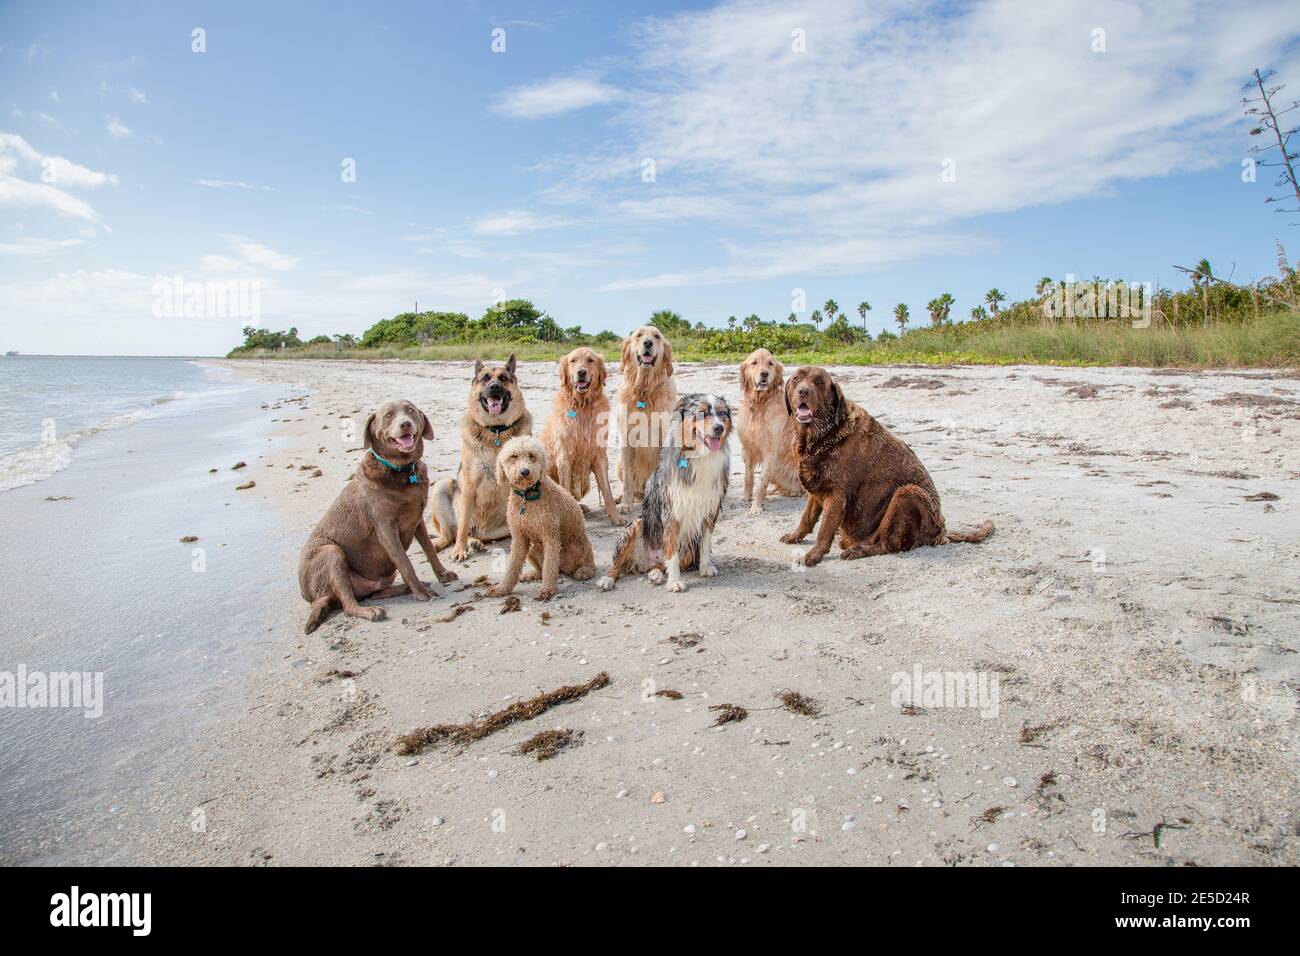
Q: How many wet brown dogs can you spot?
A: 2